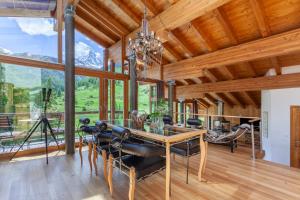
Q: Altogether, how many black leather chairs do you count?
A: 5